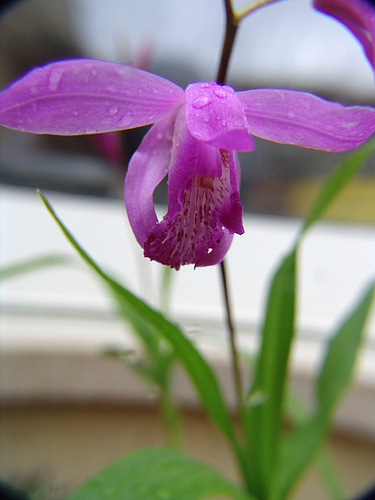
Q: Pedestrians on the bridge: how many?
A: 0